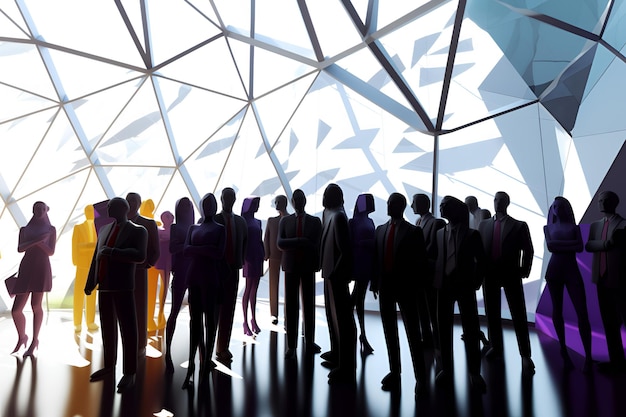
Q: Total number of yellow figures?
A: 2